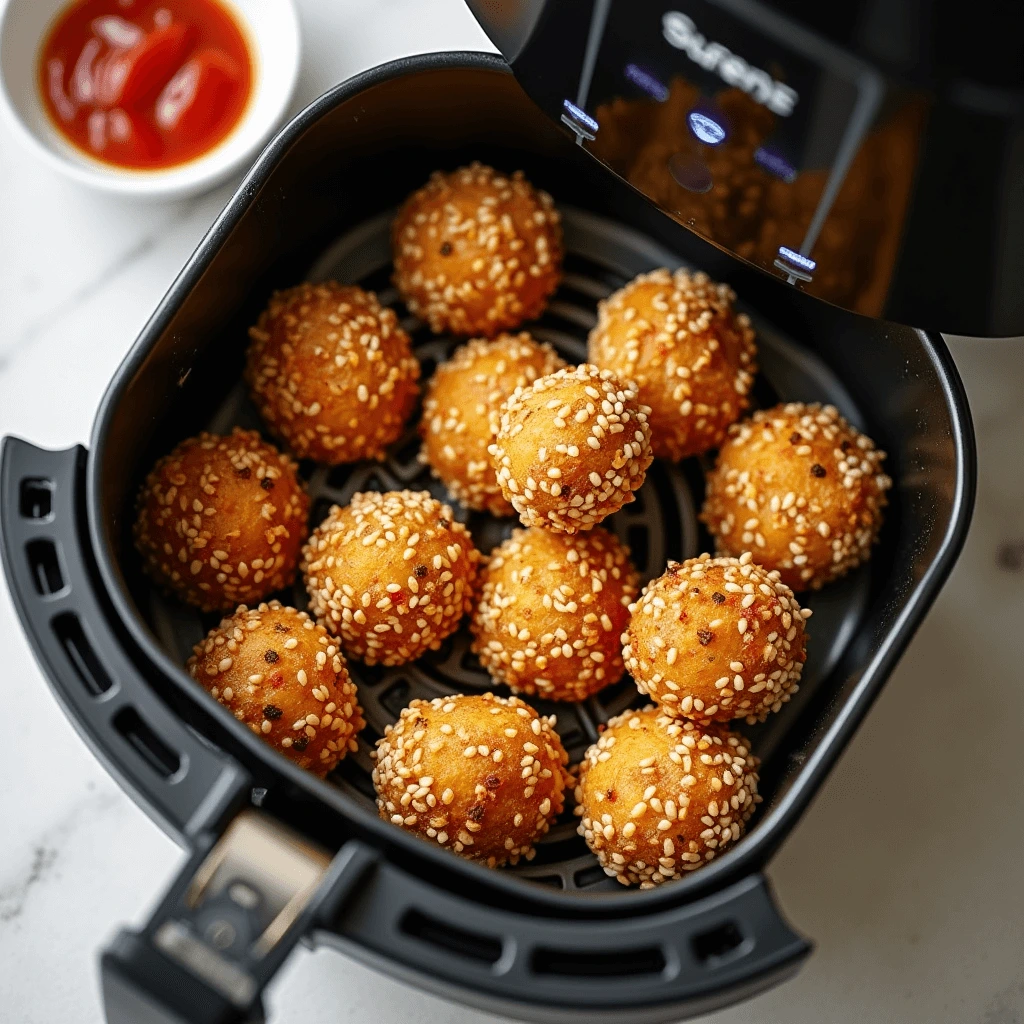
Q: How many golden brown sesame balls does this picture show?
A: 13